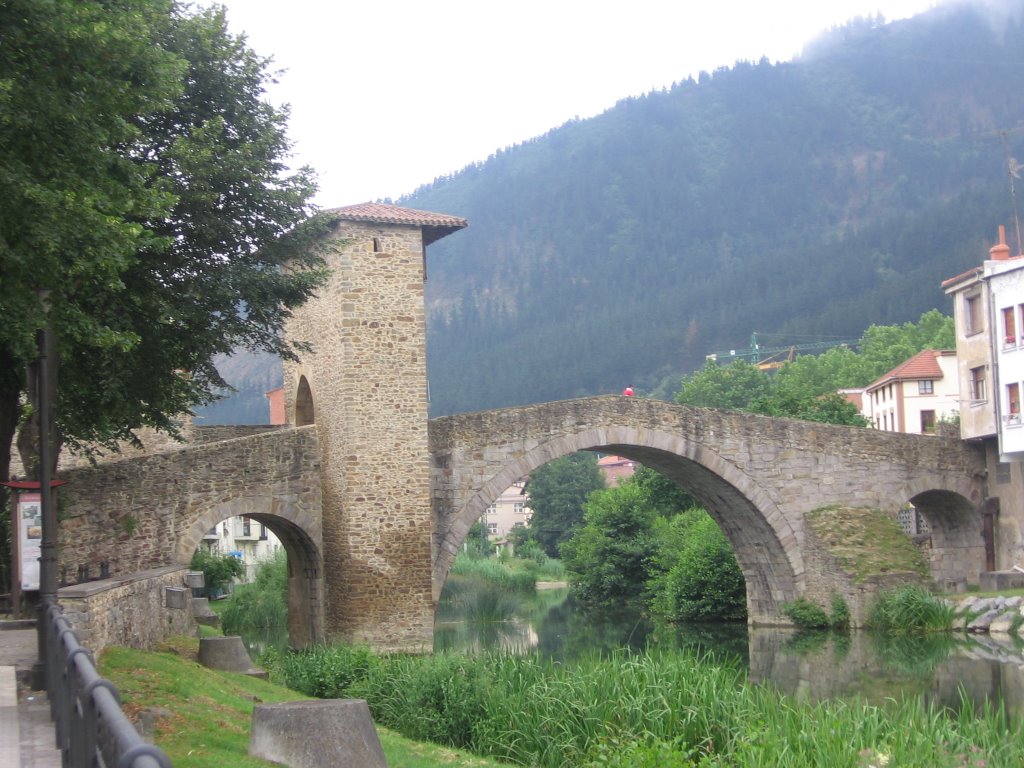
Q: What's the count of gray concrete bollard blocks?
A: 3